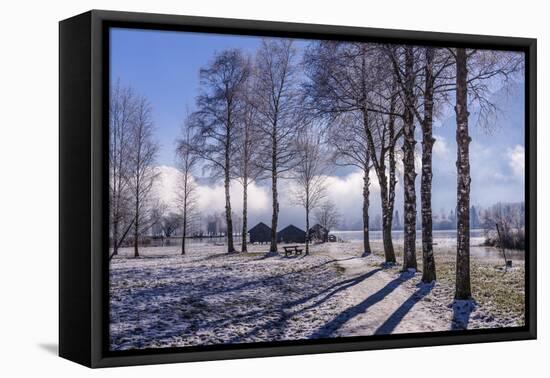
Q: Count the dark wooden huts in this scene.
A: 3